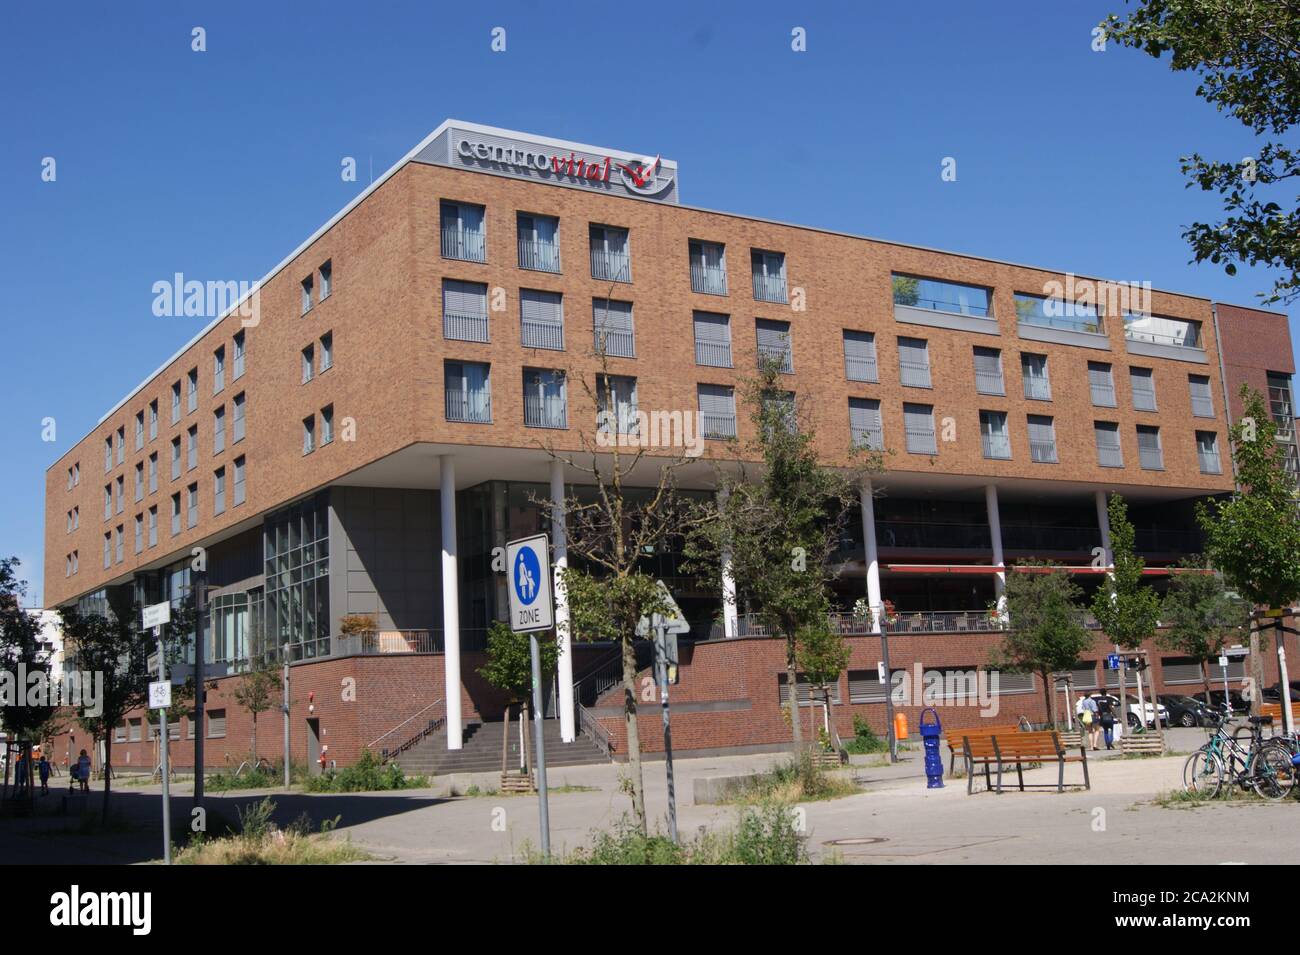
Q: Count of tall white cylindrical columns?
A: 6